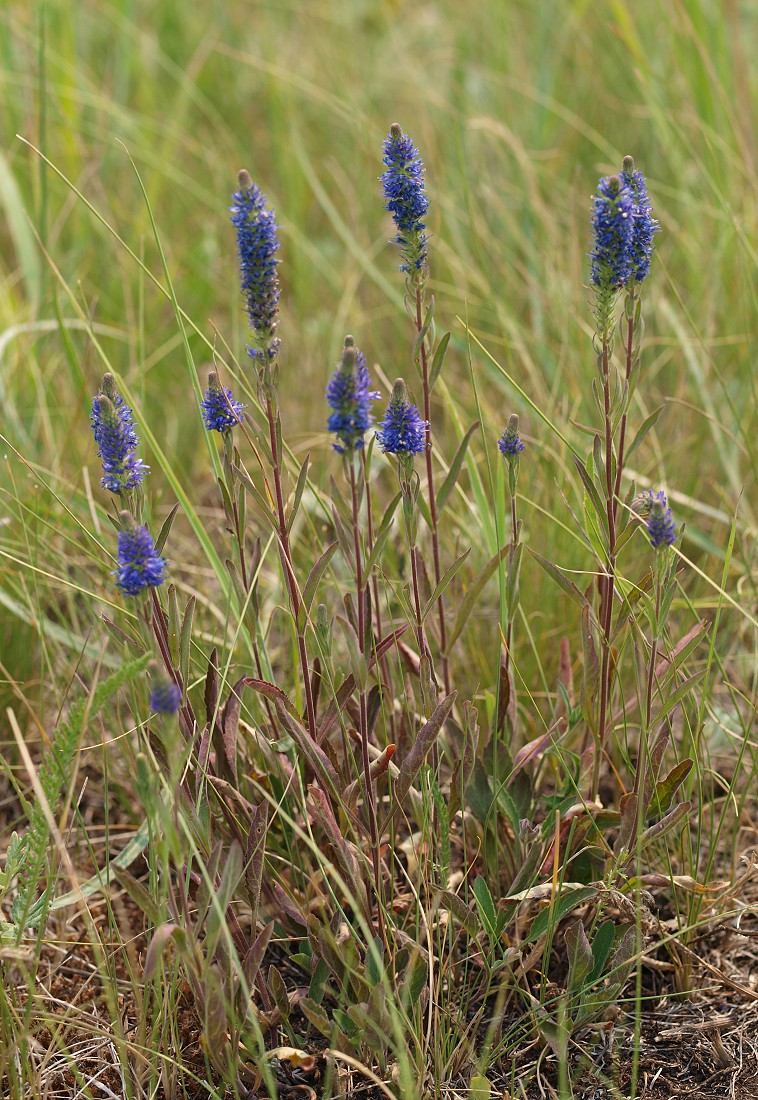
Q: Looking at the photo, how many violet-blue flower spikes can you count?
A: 12